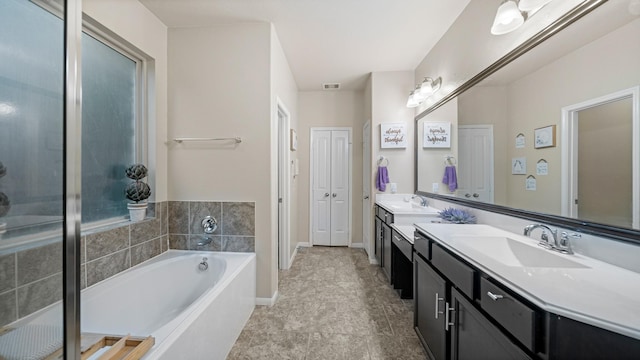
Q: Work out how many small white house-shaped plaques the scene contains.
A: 3